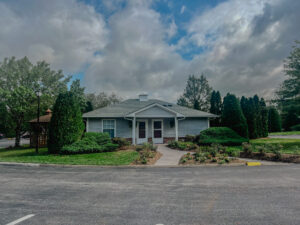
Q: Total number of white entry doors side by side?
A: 2